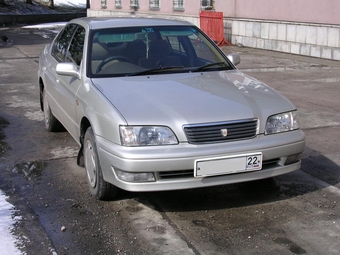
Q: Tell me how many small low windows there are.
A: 6